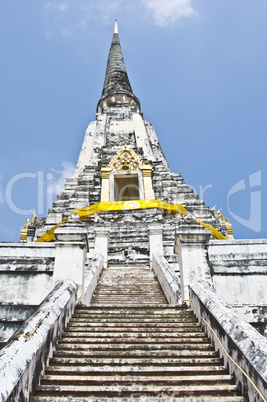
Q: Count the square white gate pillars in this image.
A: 4